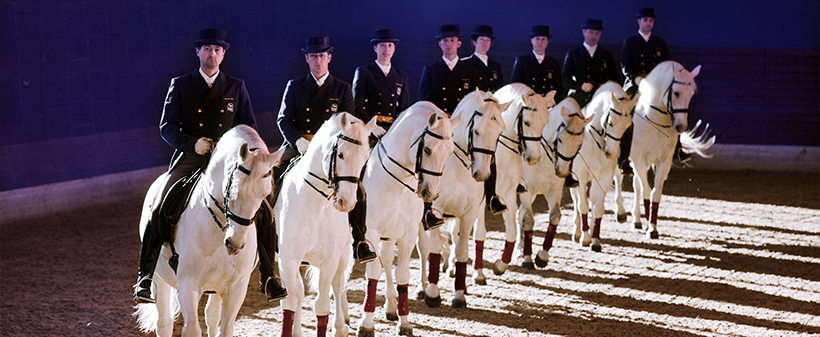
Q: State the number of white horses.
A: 8